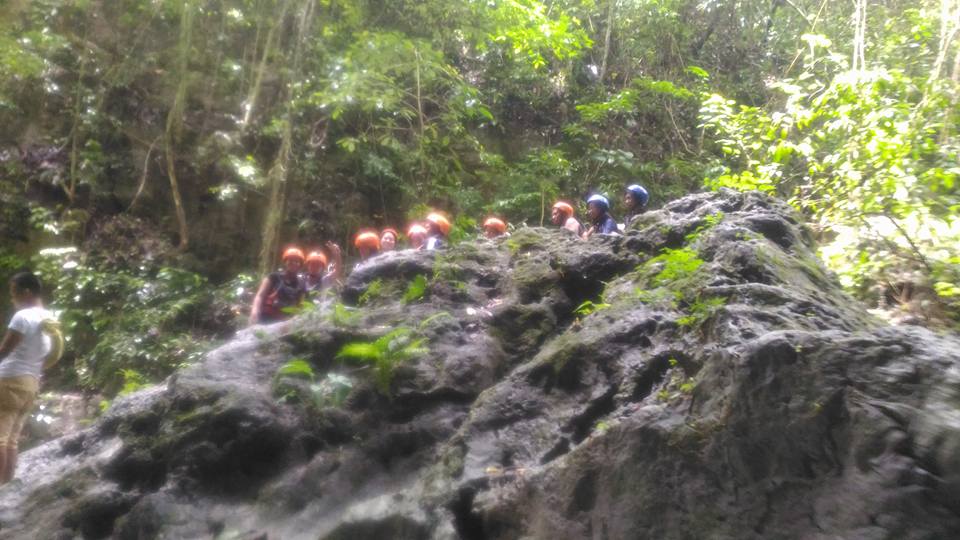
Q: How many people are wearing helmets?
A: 10